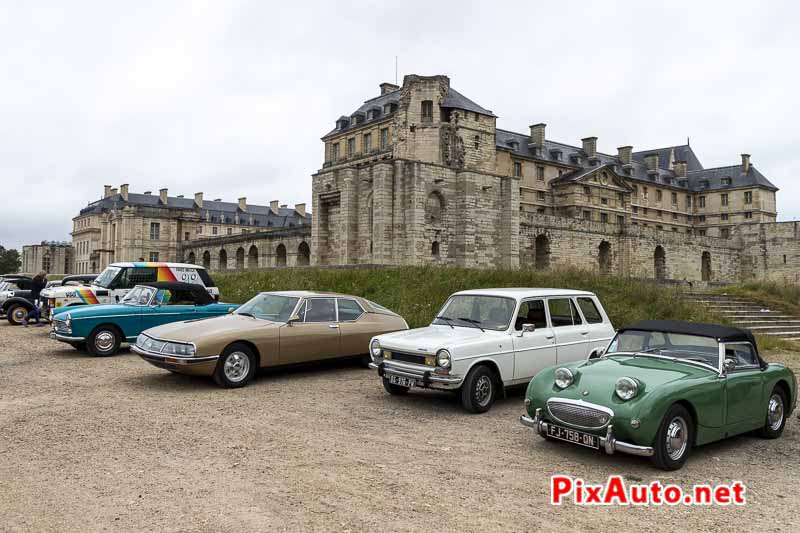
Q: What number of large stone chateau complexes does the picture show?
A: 1